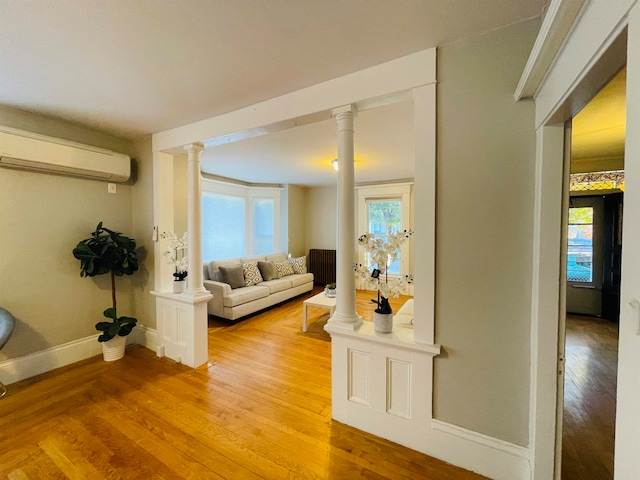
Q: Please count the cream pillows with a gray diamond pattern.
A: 3